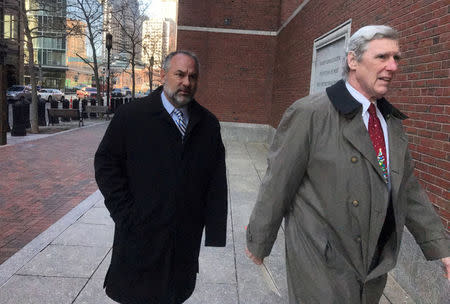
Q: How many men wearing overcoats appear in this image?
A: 2